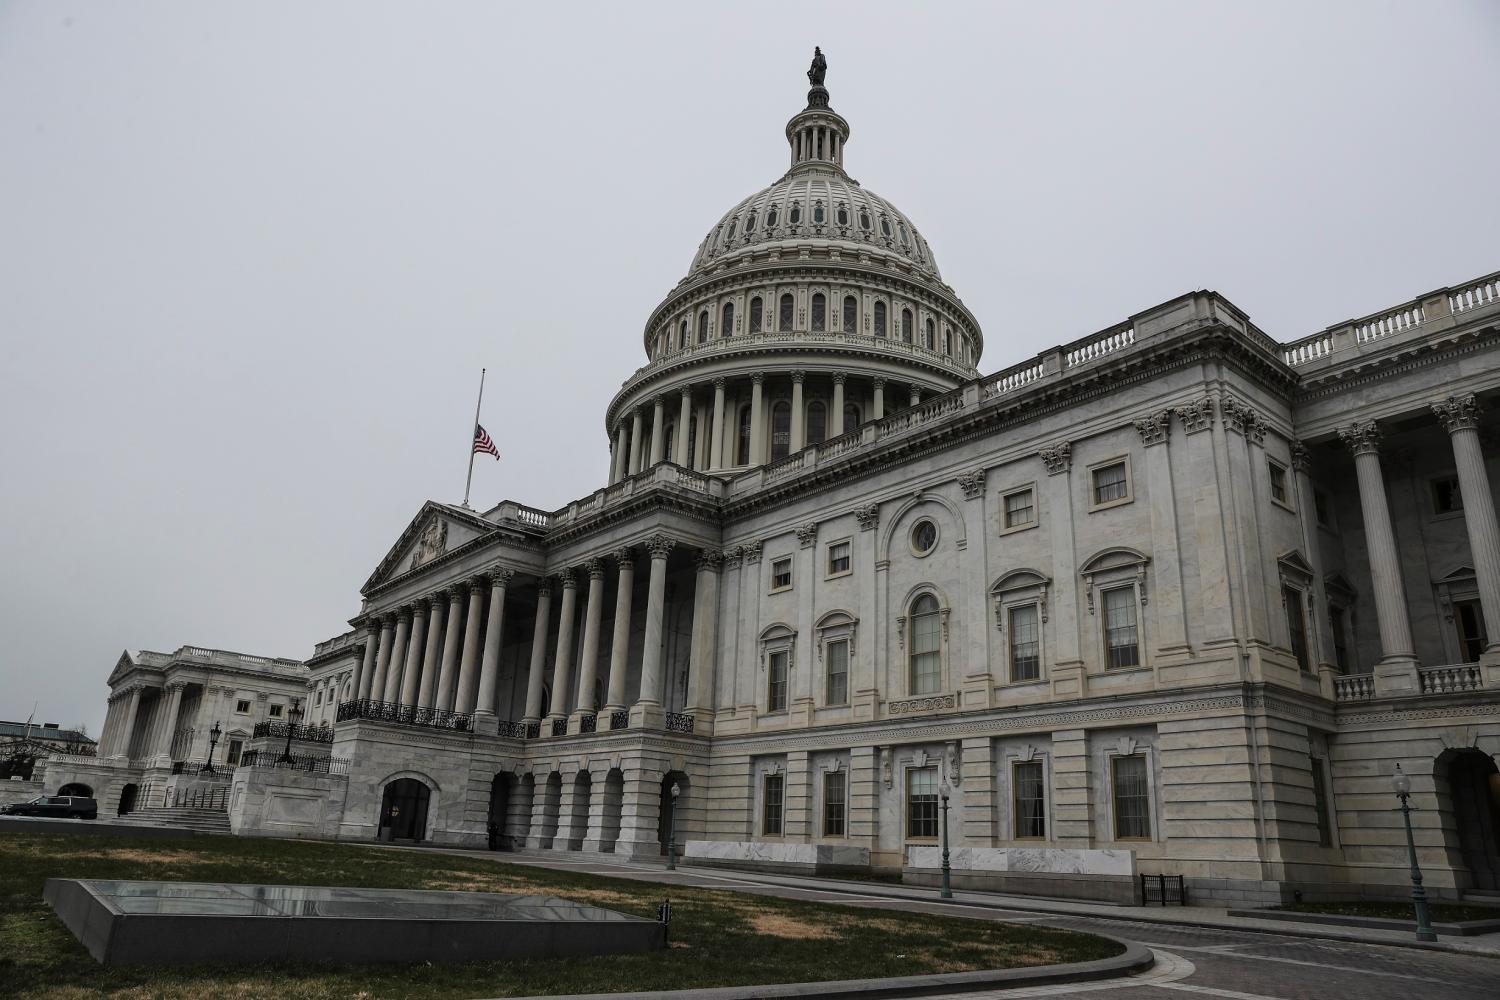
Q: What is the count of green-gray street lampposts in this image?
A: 3